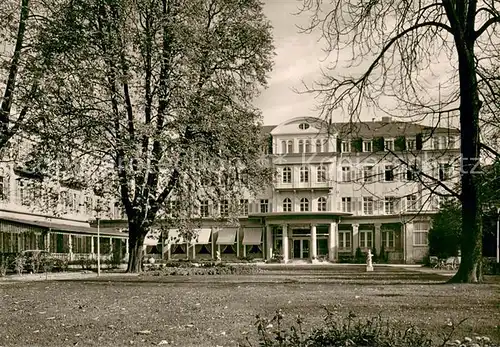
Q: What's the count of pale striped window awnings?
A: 5